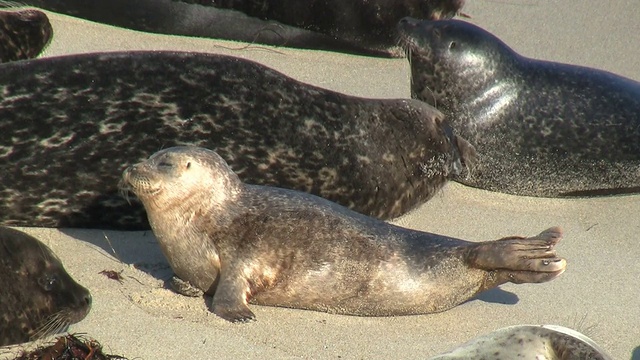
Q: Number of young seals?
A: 1